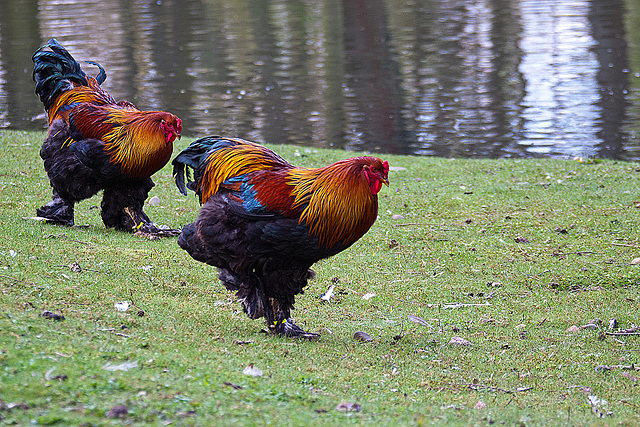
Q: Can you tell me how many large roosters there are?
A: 2